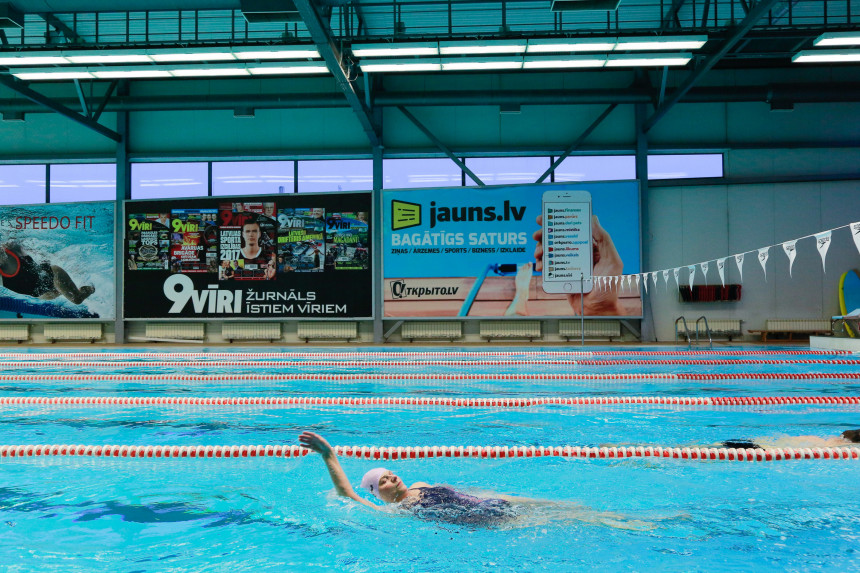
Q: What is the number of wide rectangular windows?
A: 9